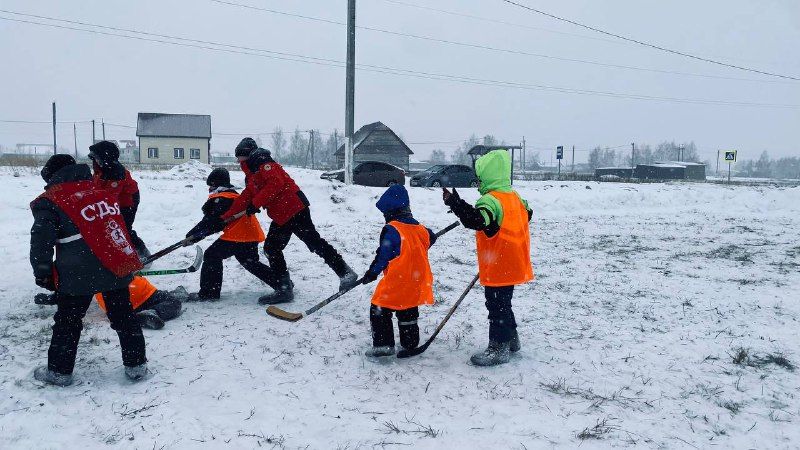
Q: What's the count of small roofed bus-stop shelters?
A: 1